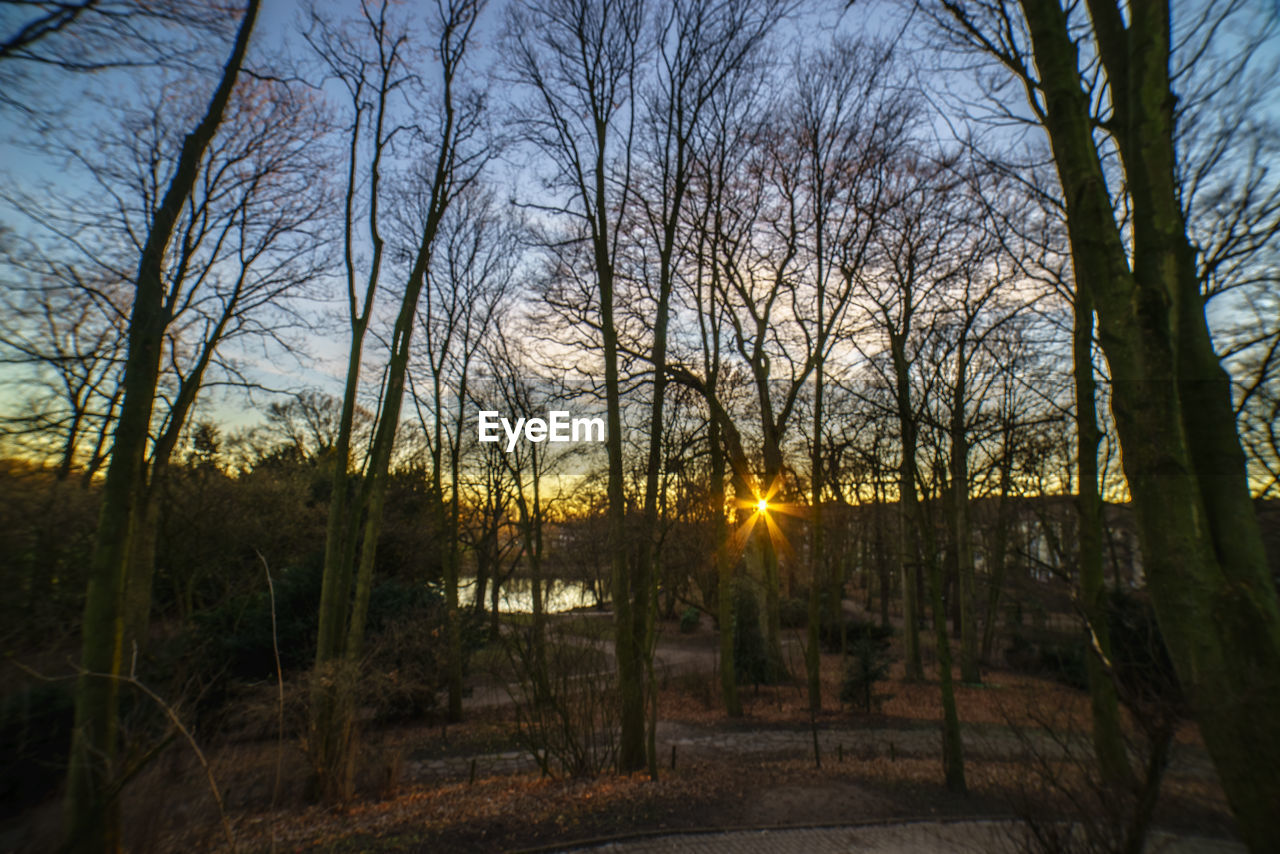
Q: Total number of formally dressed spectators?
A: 0